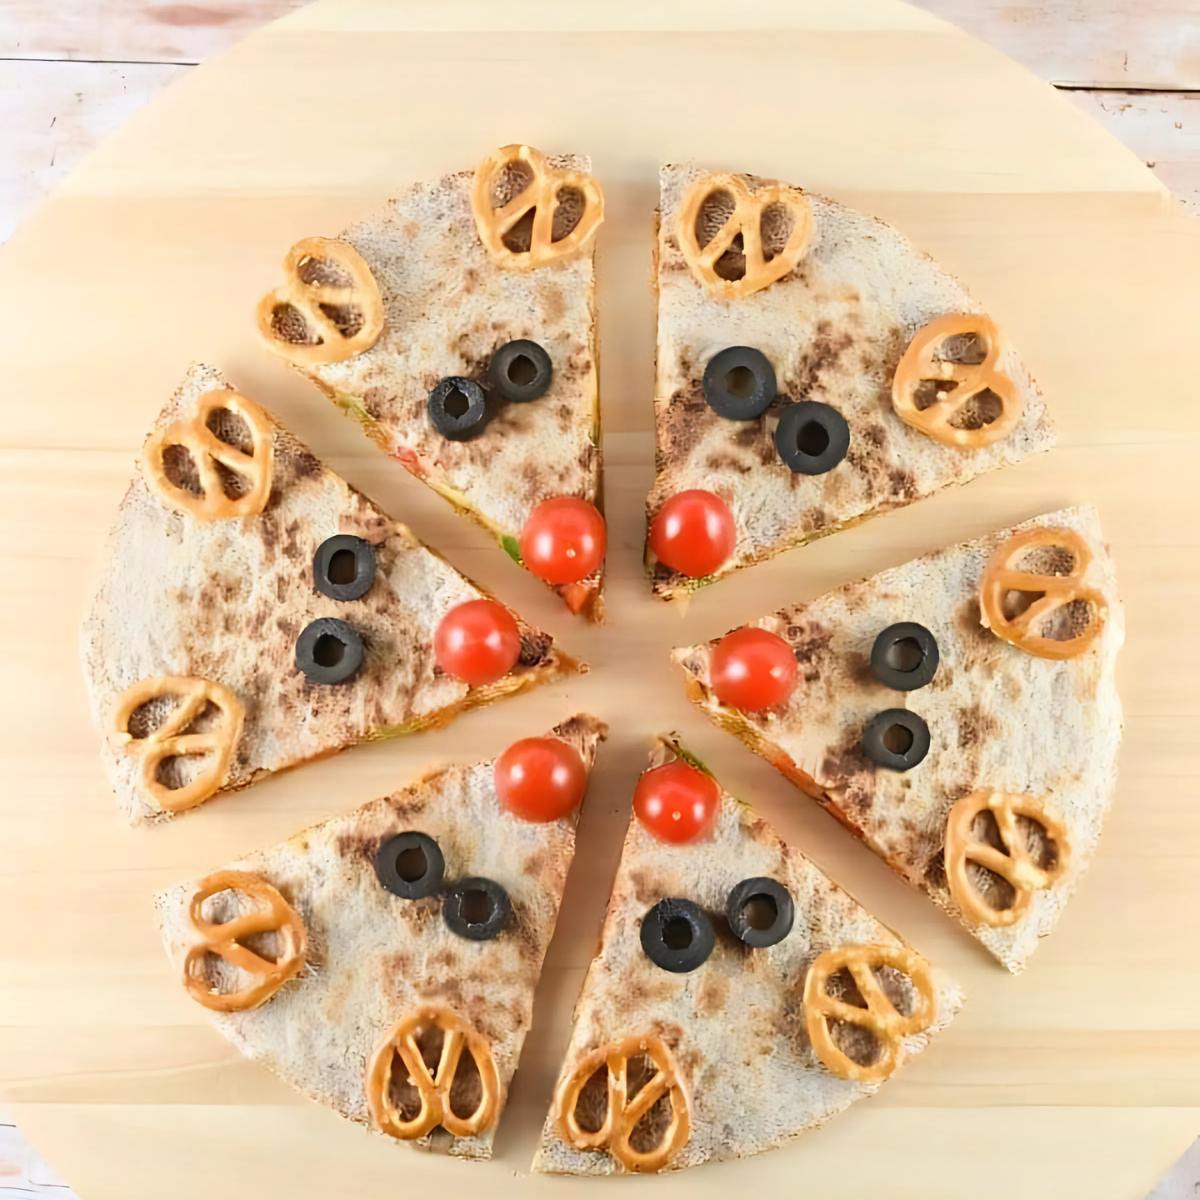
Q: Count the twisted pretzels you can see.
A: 12